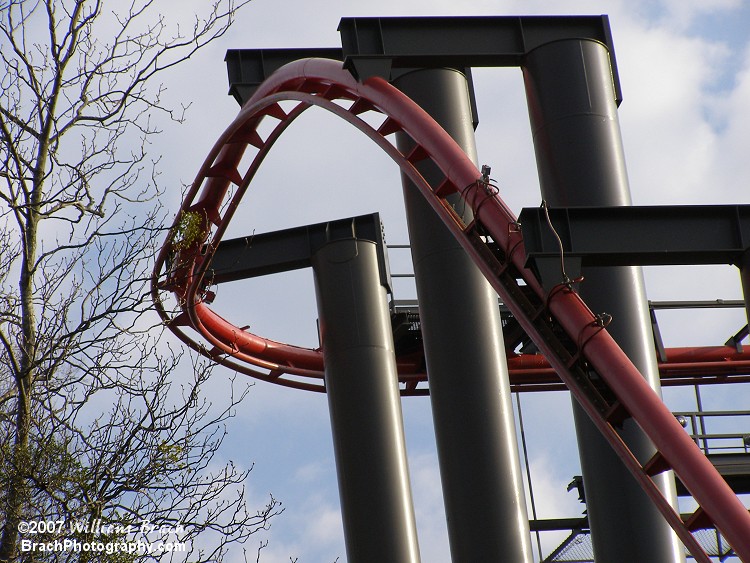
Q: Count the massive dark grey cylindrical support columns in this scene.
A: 3